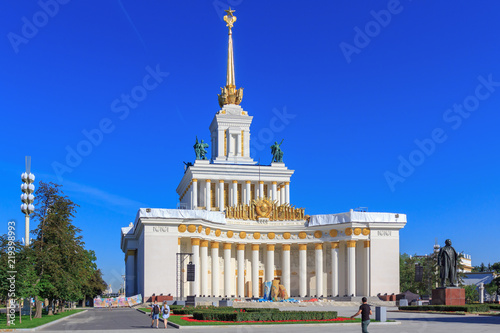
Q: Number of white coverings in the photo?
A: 2